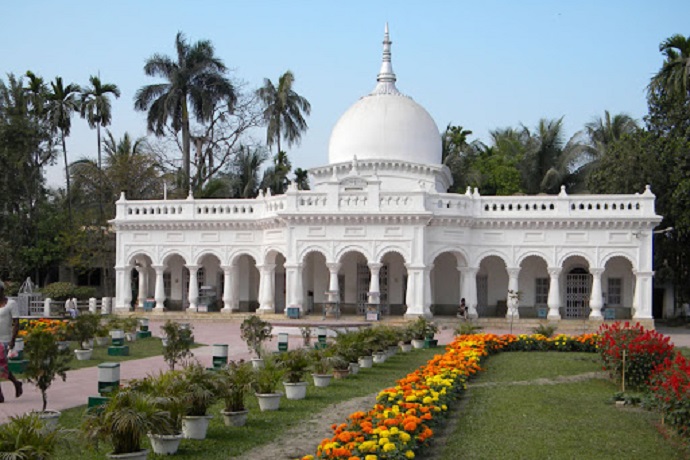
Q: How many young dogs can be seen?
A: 0